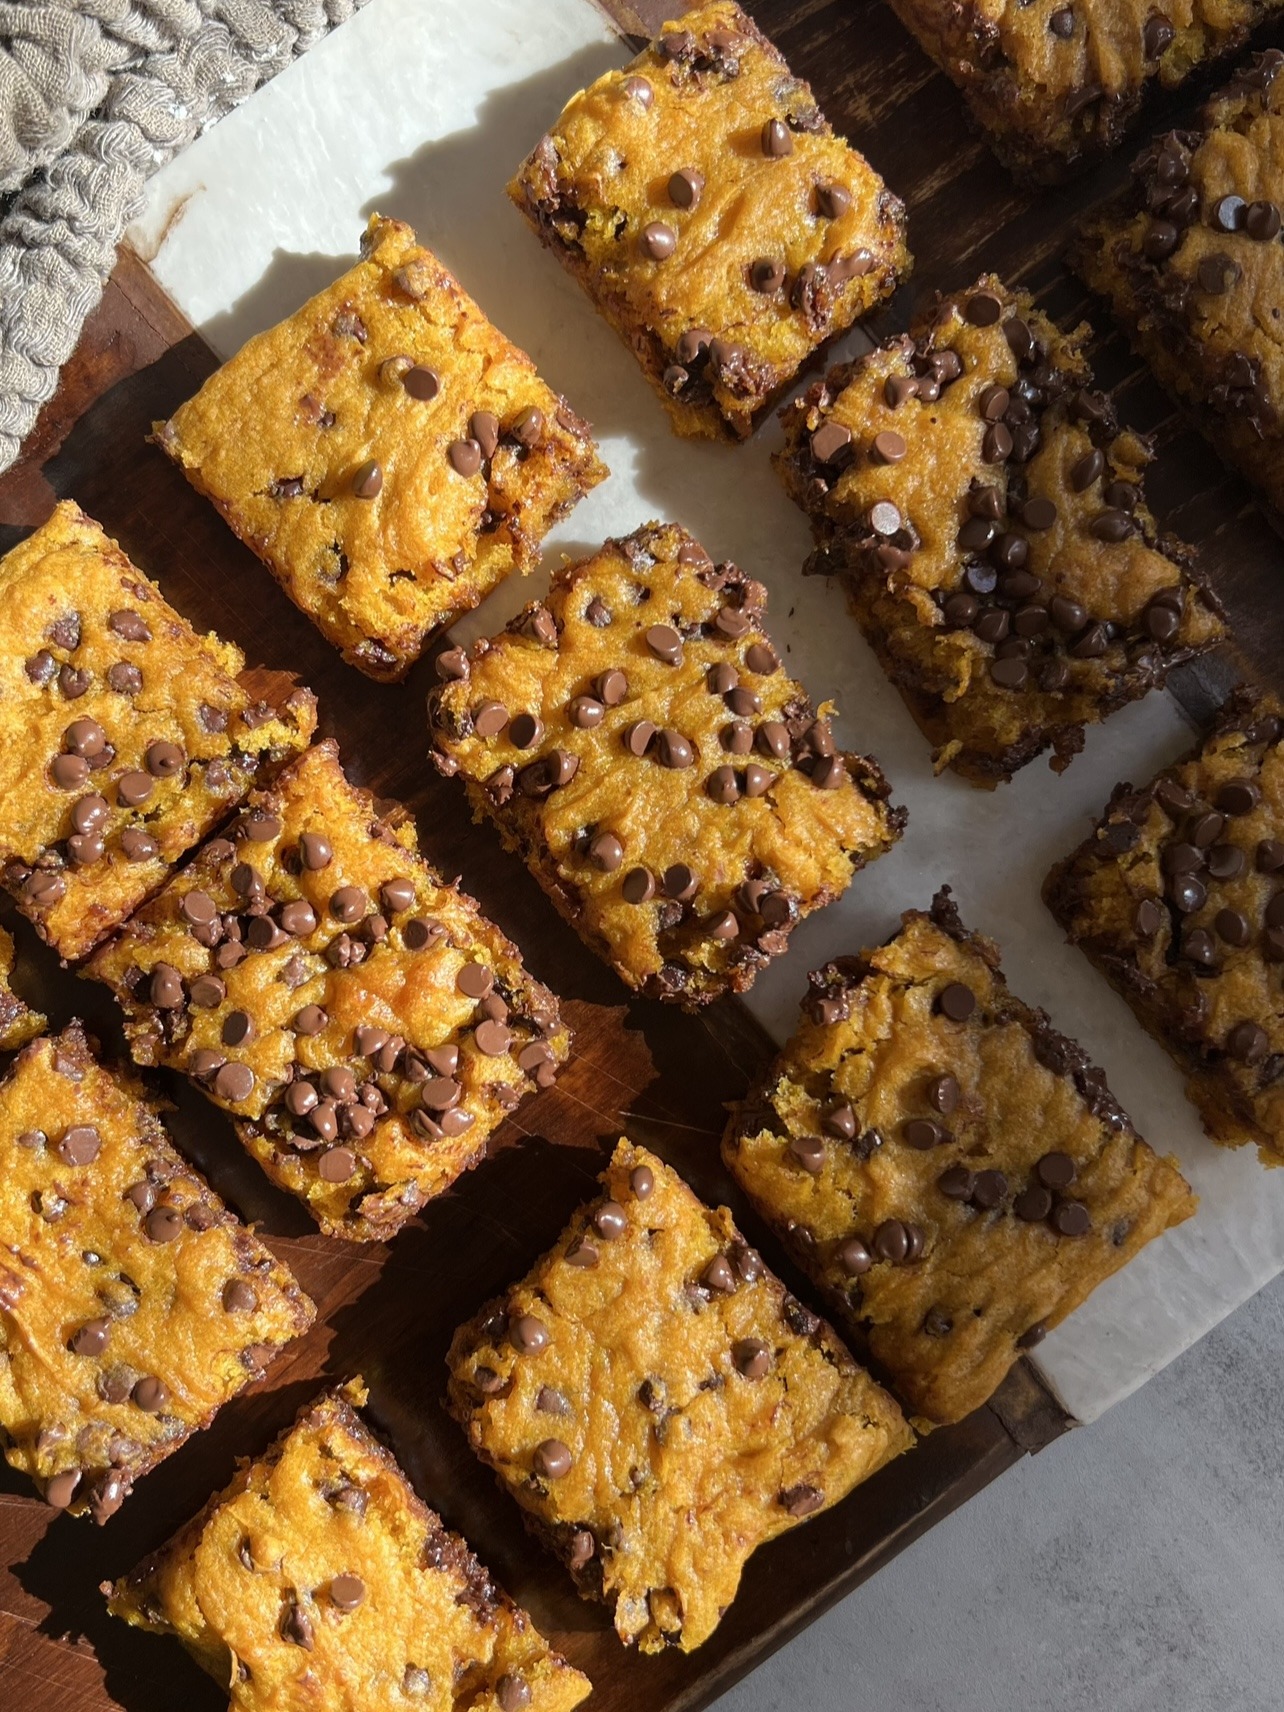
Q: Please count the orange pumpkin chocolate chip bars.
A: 14